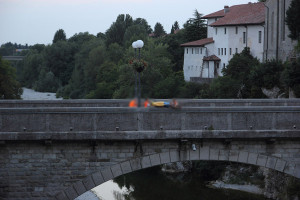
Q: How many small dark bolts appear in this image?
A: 7